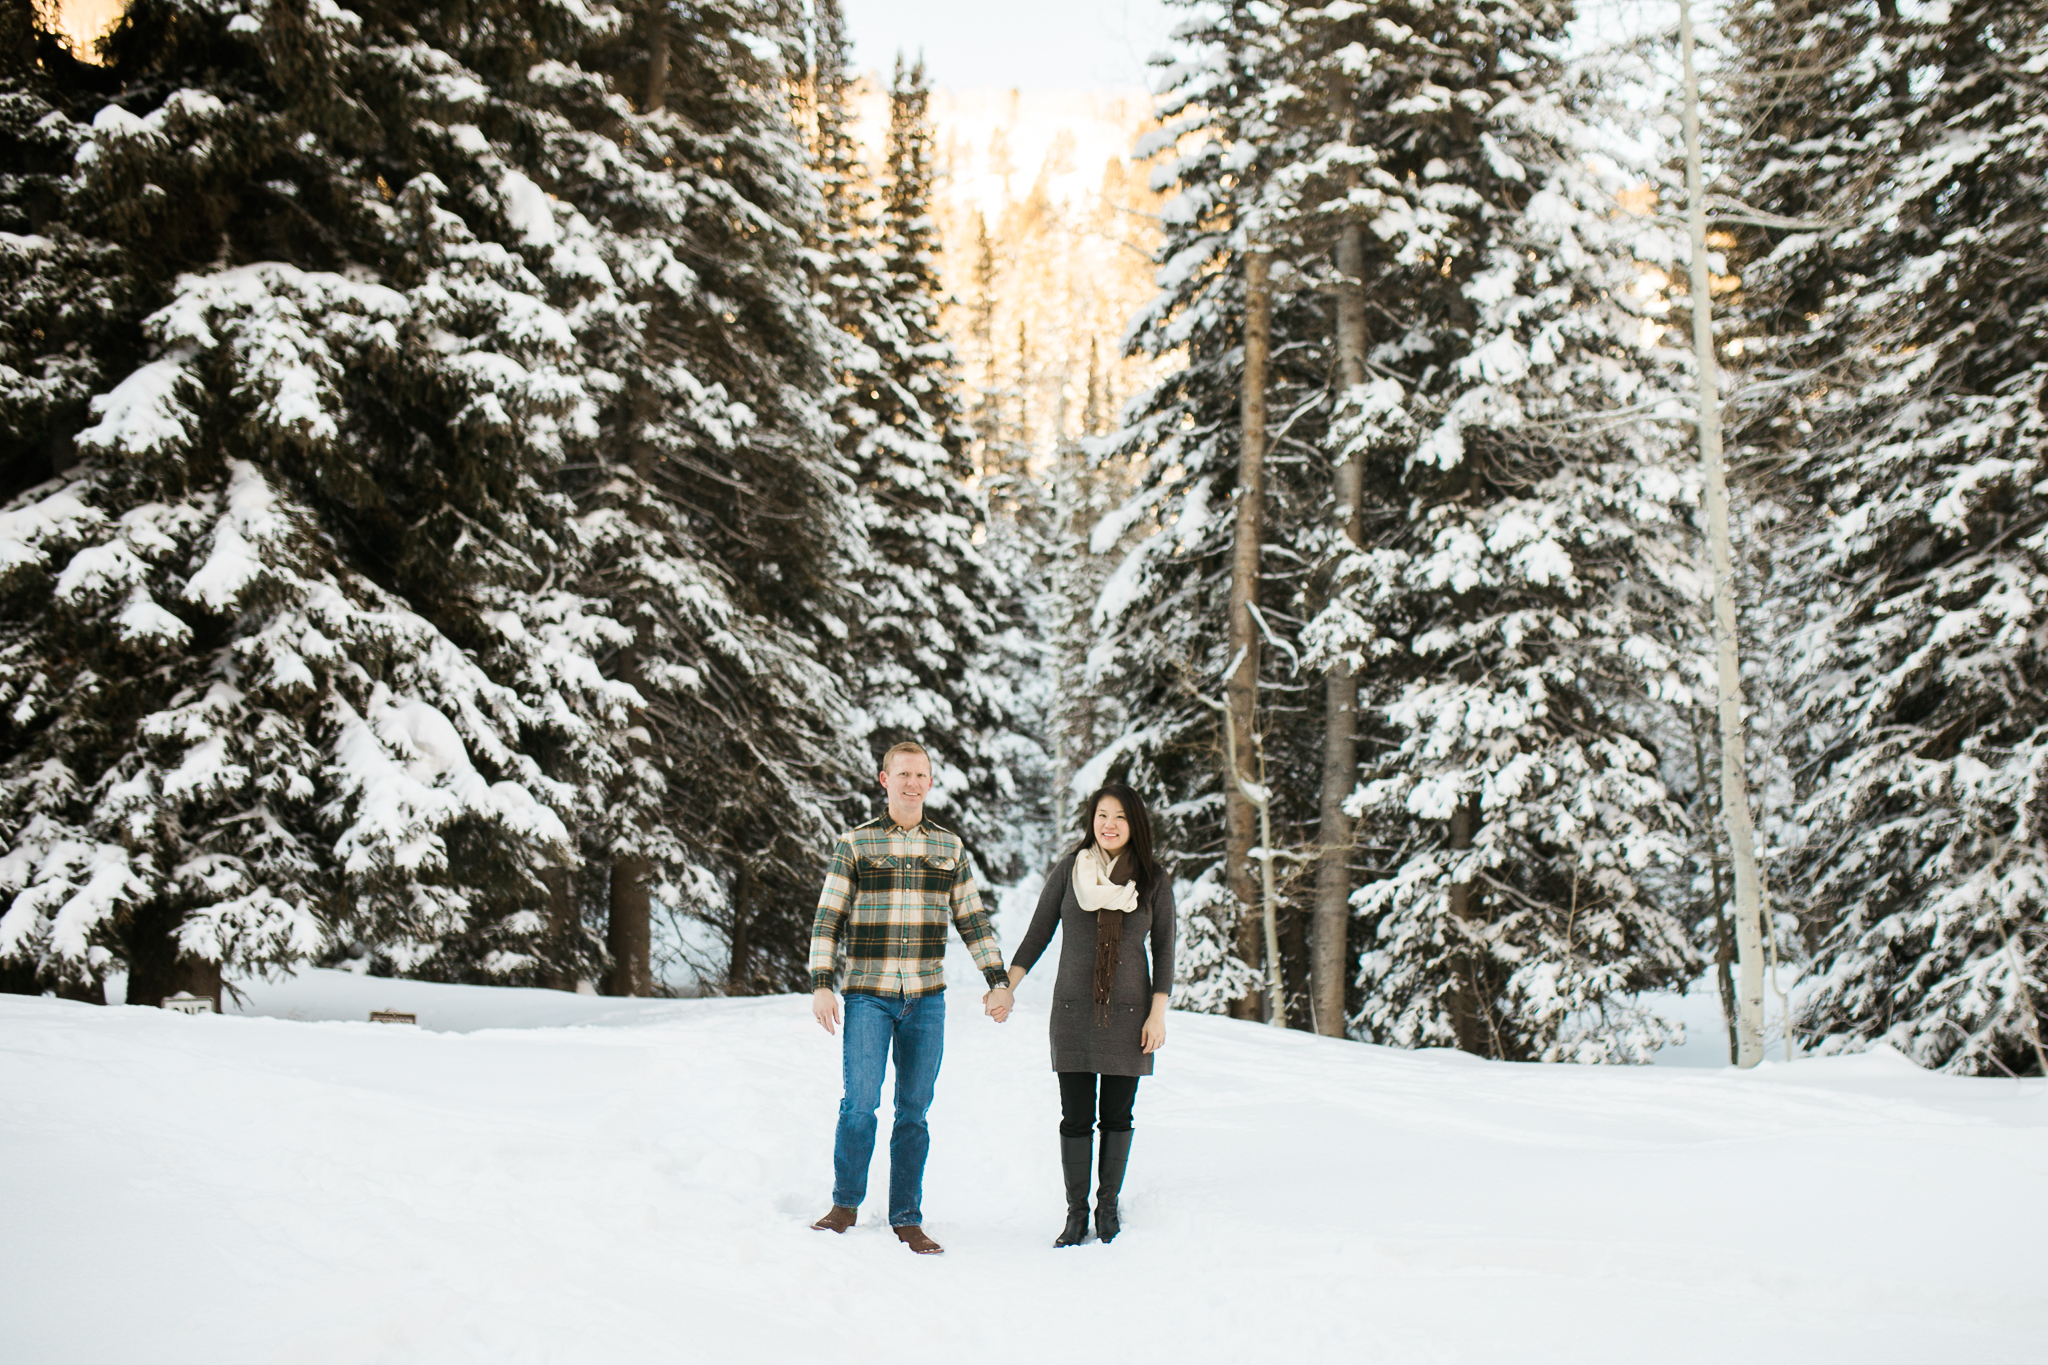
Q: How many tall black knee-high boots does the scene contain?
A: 2